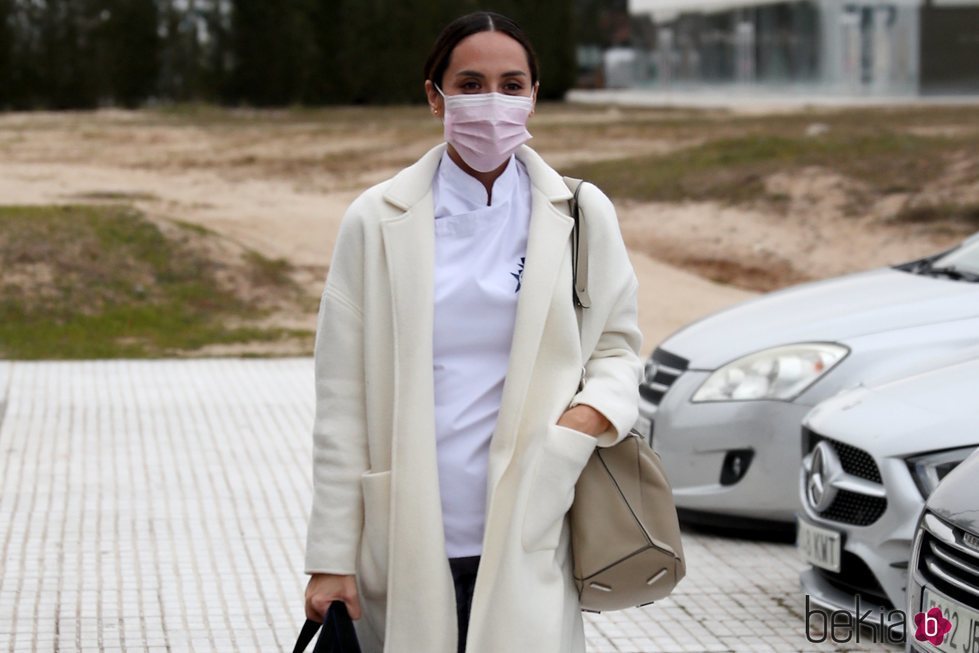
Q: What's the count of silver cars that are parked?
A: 3